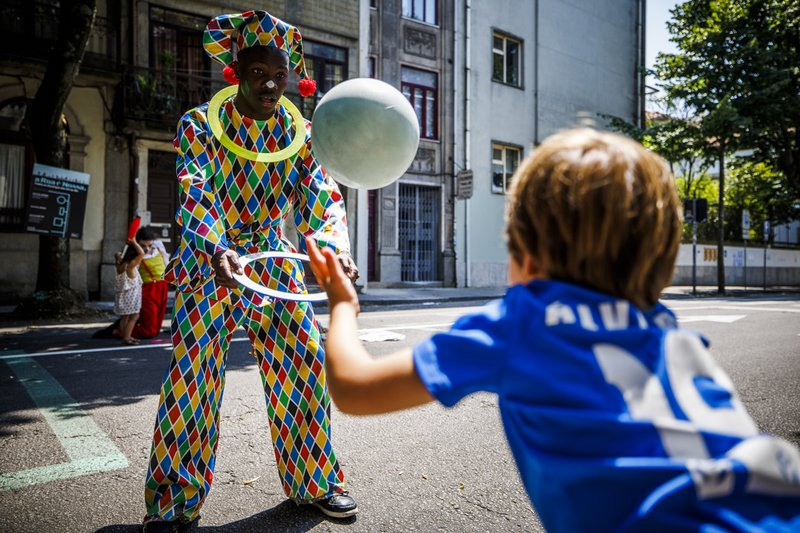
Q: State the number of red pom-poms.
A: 2